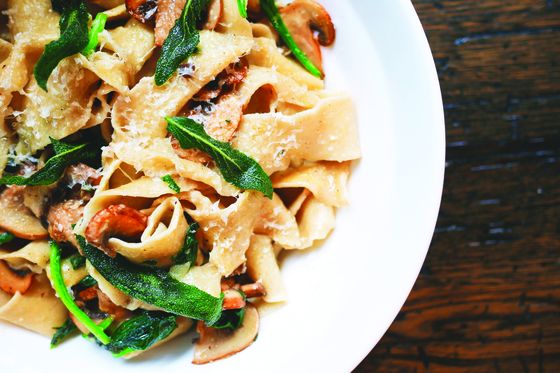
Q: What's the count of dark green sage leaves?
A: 5